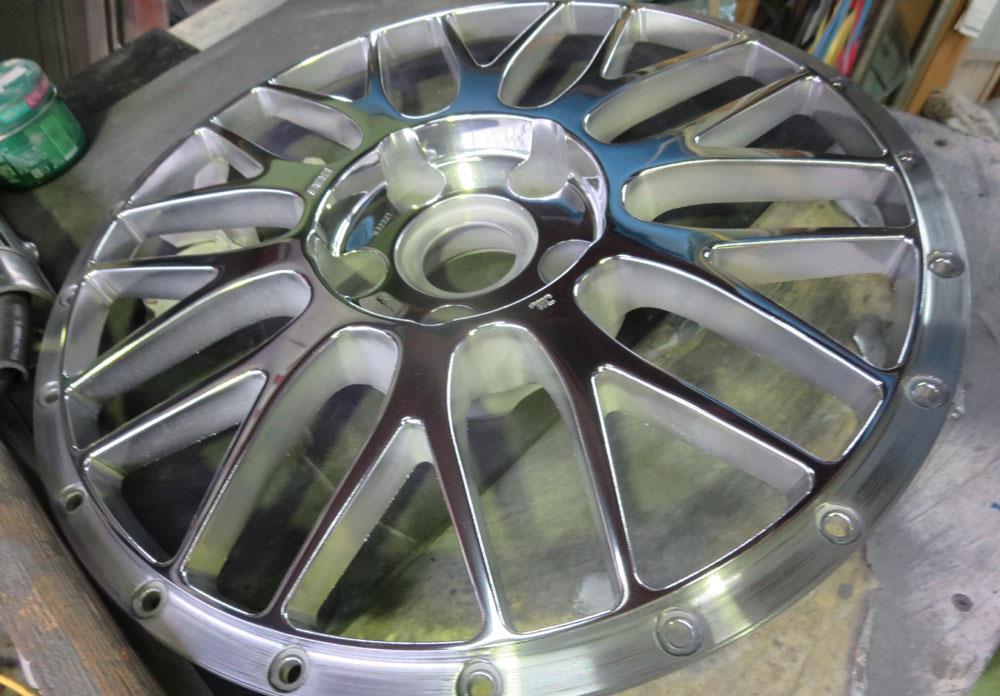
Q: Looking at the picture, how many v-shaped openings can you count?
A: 10